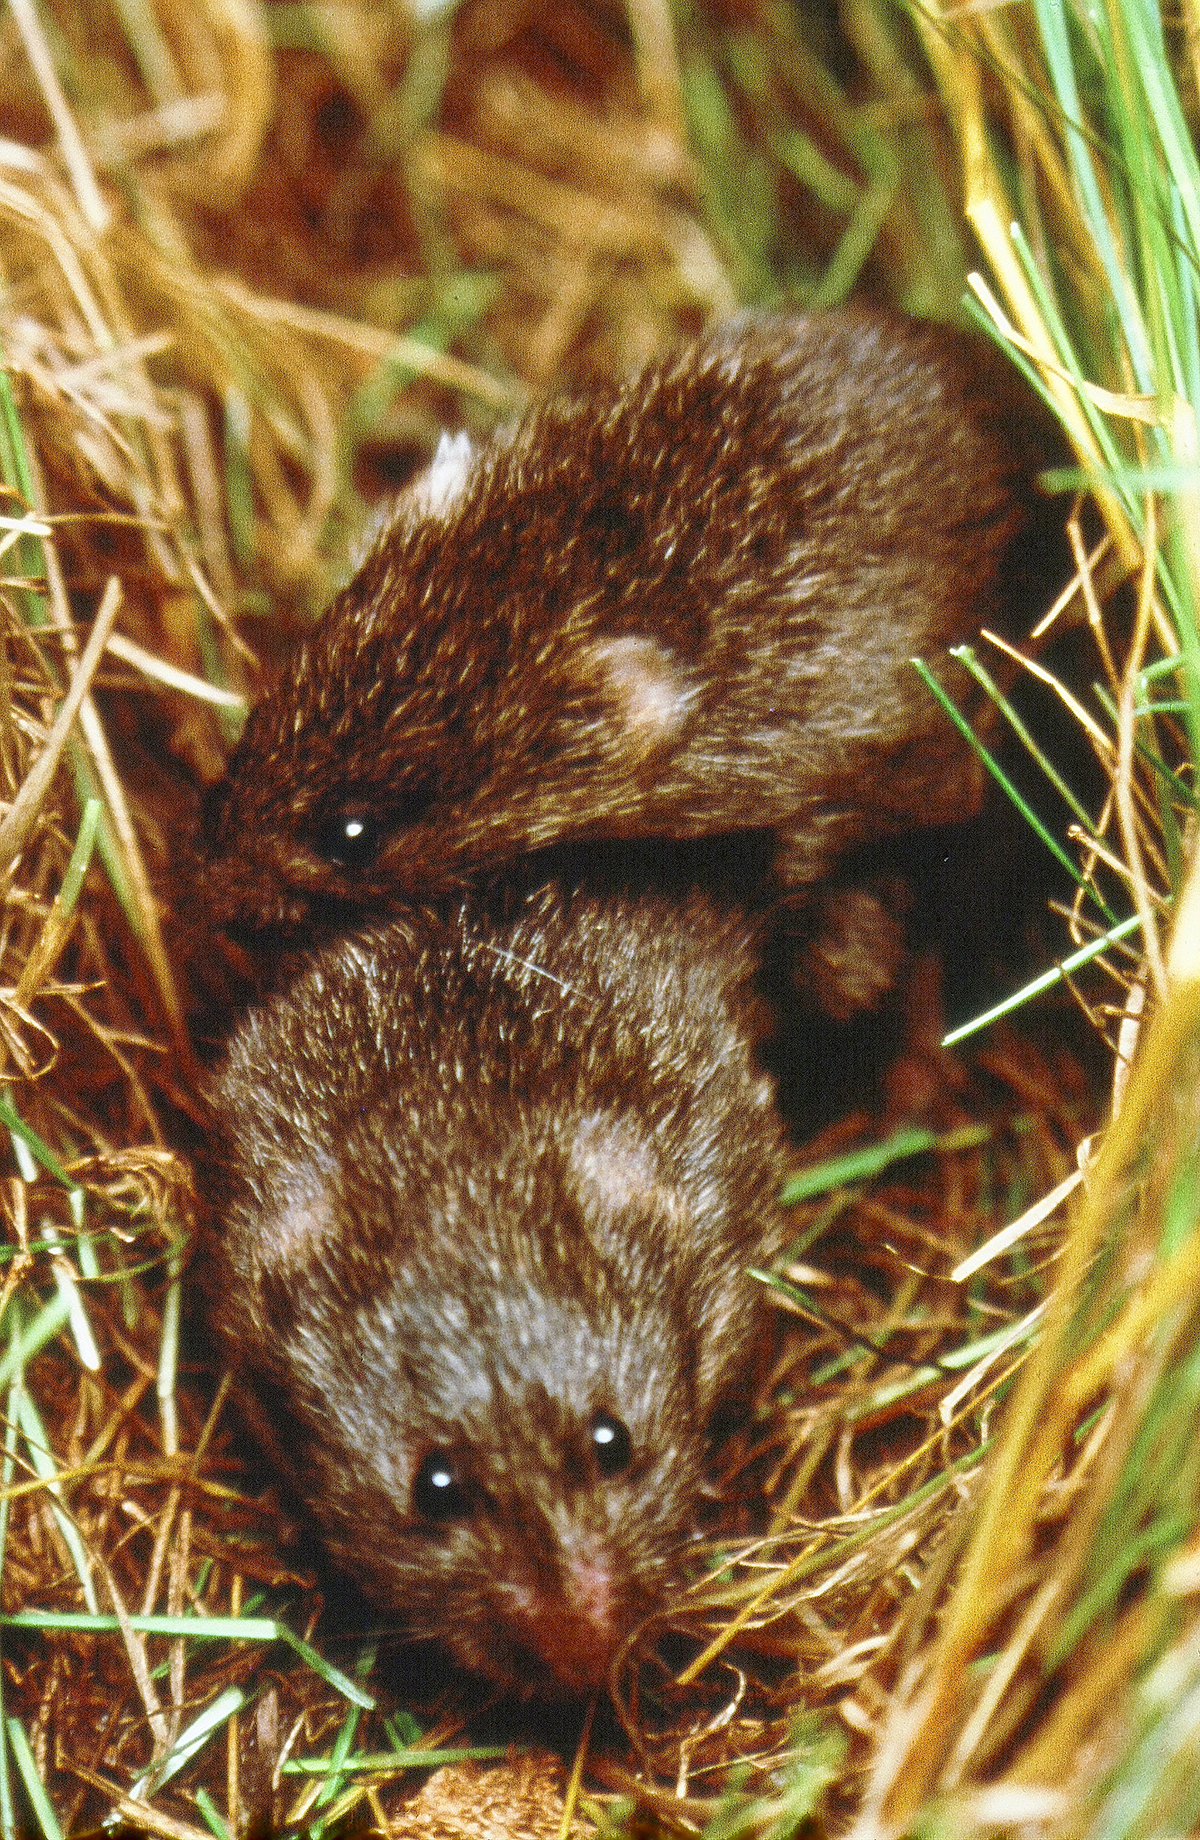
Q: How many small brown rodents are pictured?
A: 2